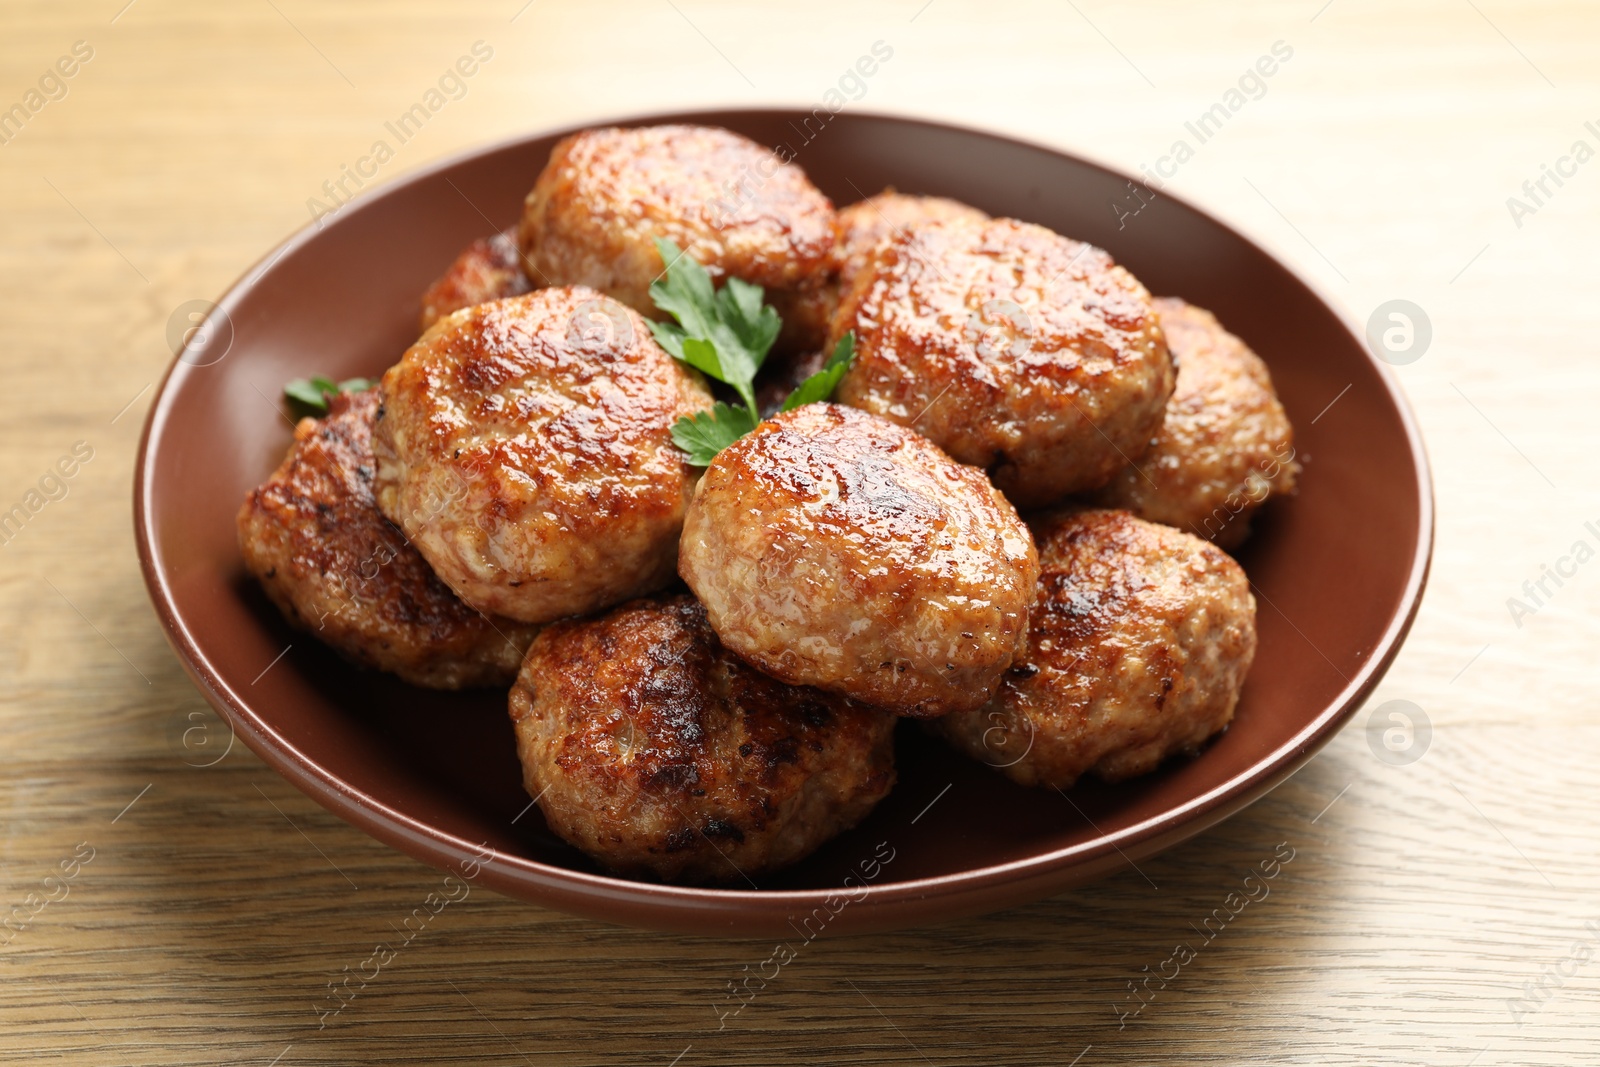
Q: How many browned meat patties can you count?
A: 10